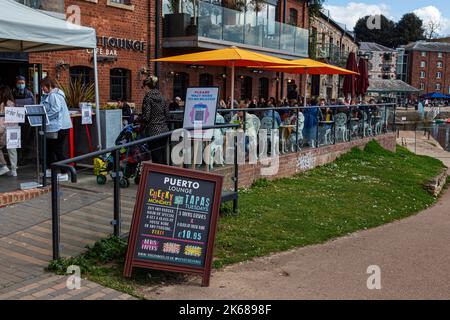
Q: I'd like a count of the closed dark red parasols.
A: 2